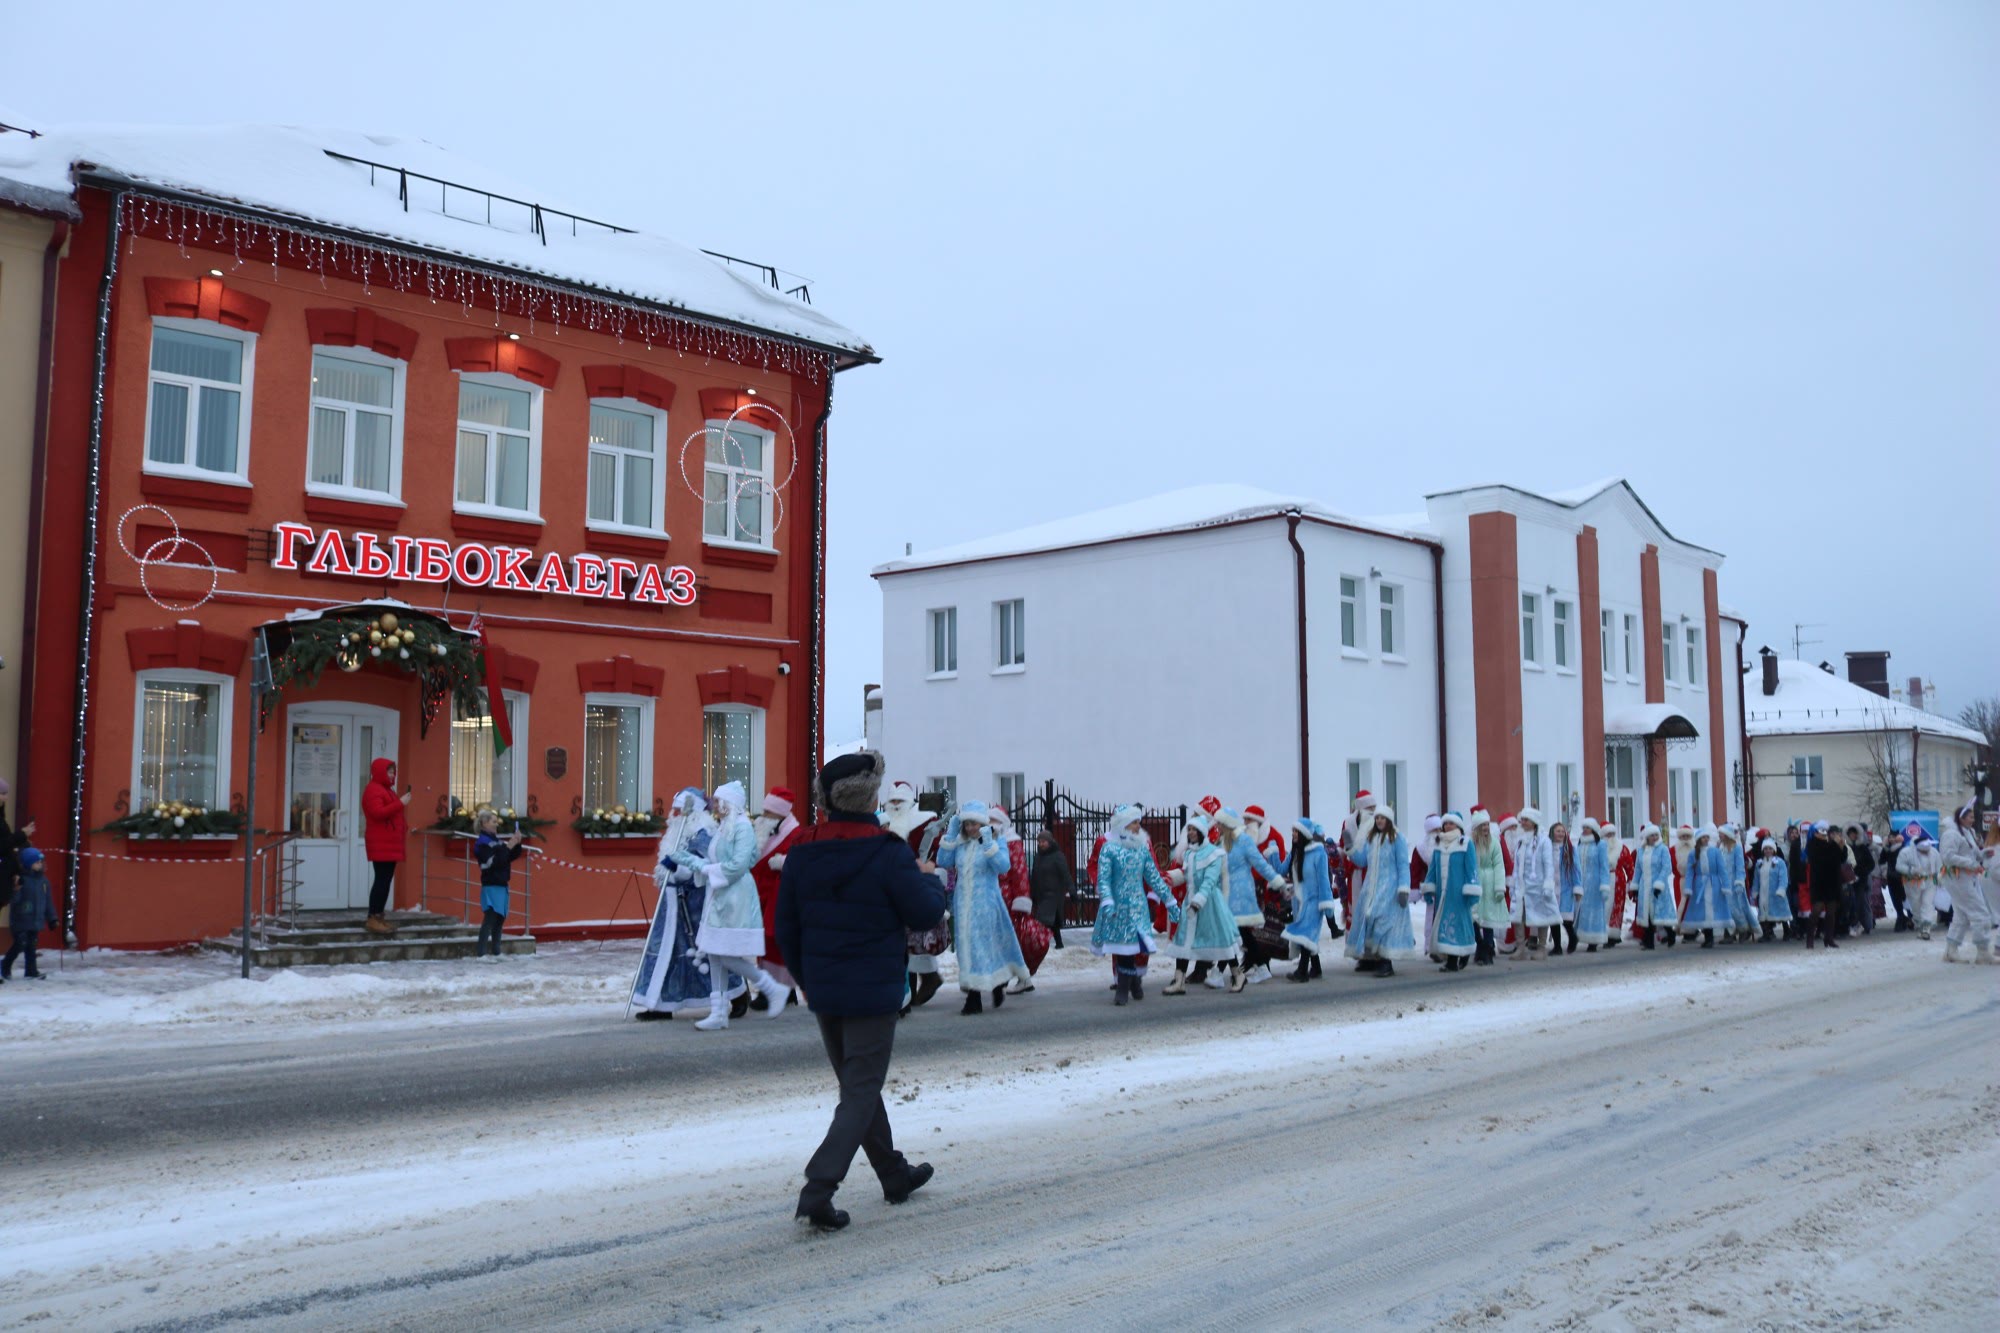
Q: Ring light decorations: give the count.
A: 5